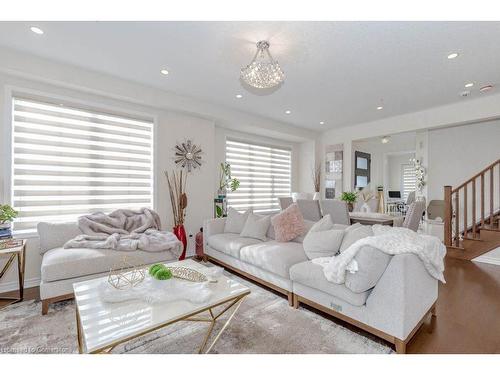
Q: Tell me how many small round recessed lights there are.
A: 8